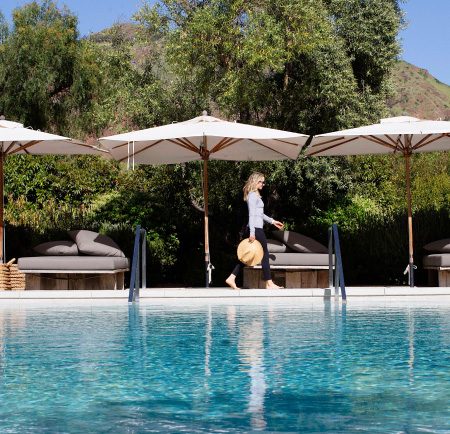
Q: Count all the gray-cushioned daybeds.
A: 3